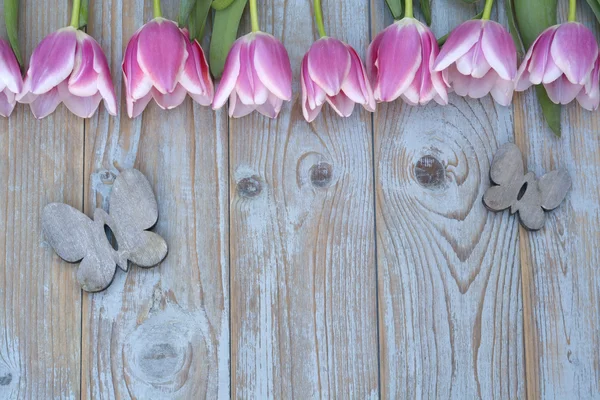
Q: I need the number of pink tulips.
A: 8